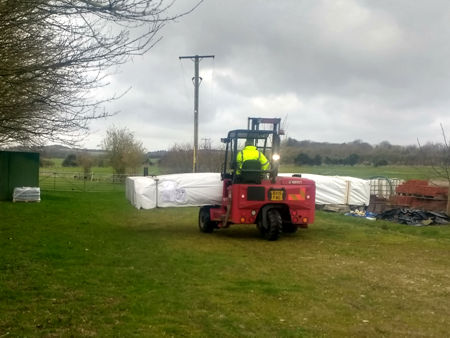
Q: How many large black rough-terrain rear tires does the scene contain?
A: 1